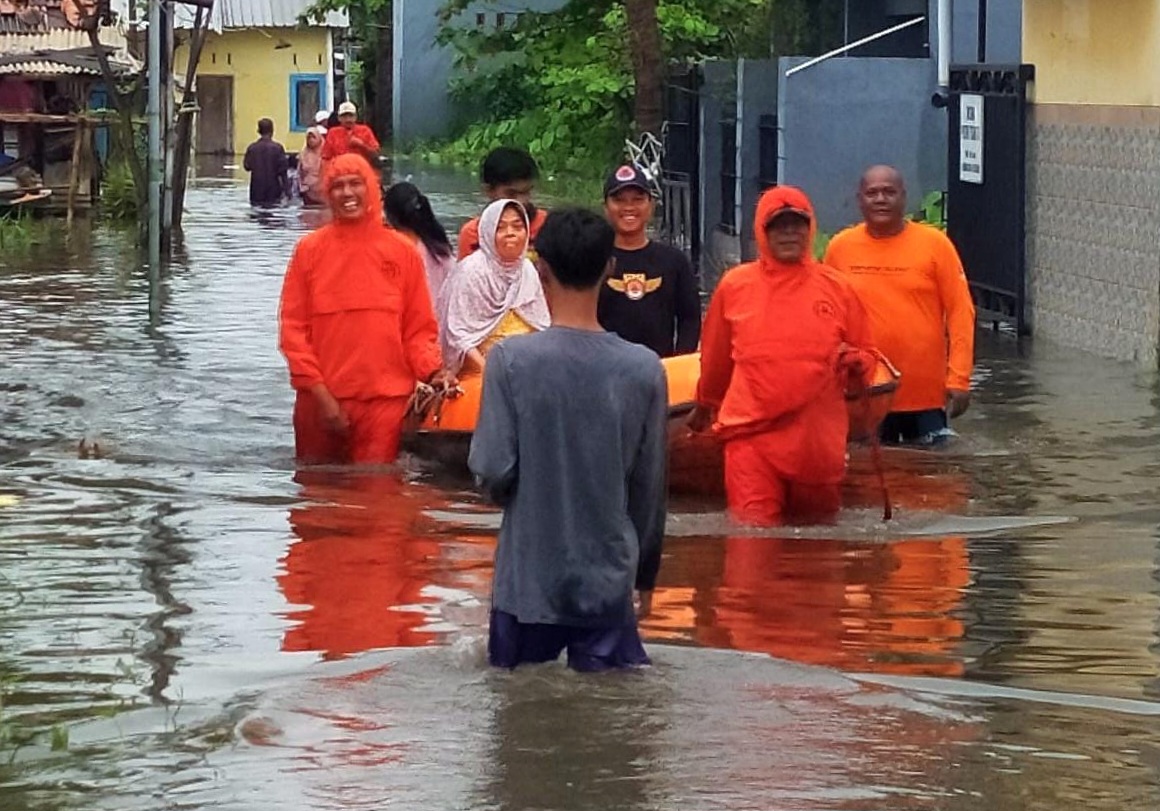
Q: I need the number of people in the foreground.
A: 8